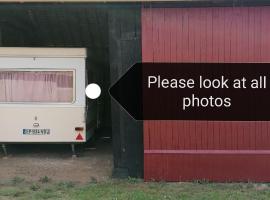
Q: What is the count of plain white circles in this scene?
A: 1